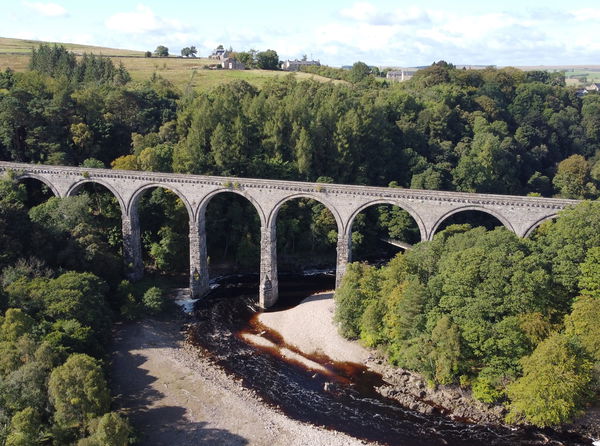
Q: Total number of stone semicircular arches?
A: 8